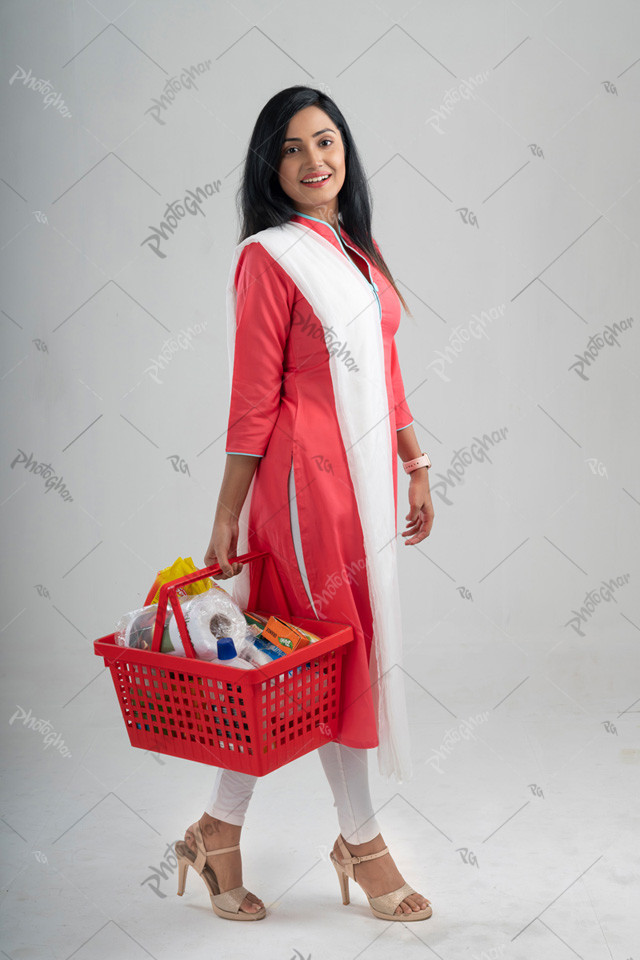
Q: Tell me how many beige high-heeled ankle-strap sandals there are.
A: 2